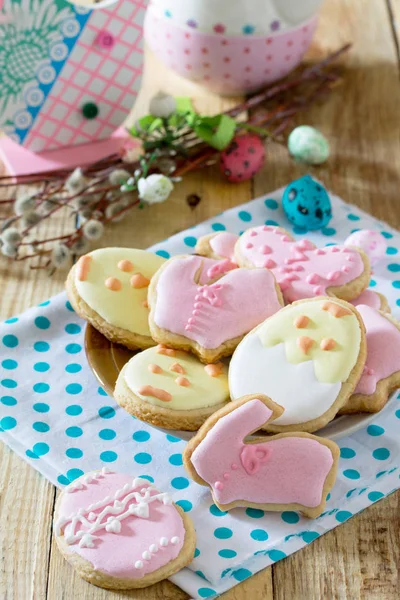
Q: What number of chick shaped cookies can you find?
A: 3